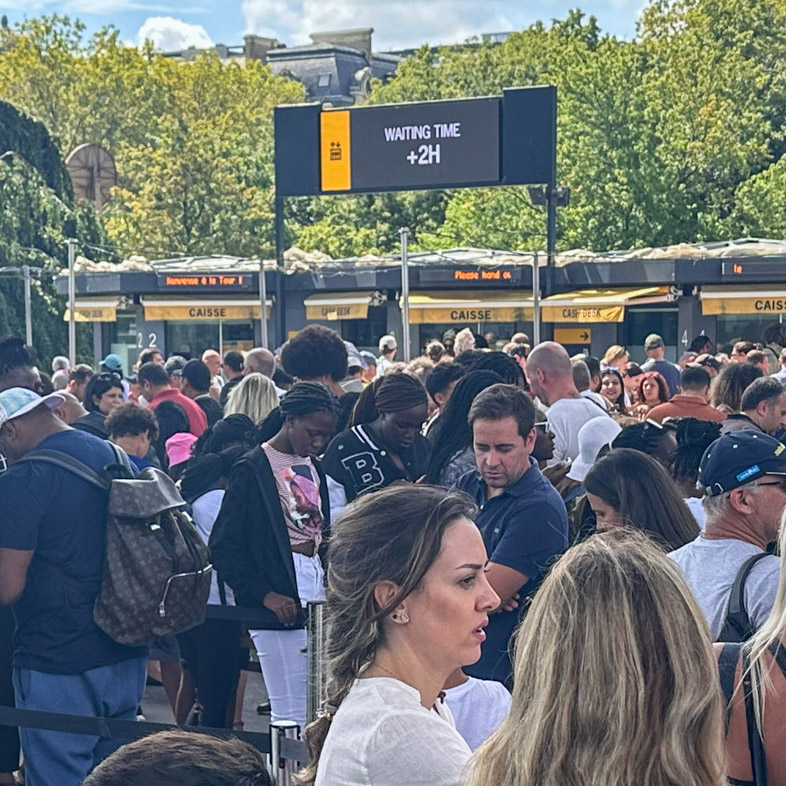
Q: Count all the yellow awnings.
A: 6